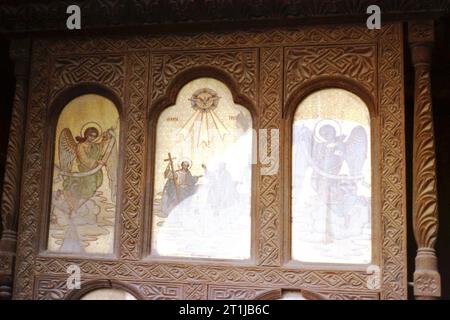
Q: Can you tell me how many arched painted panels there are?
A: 3